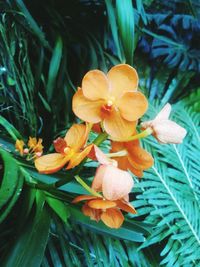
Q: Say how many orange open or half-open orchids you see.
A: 4